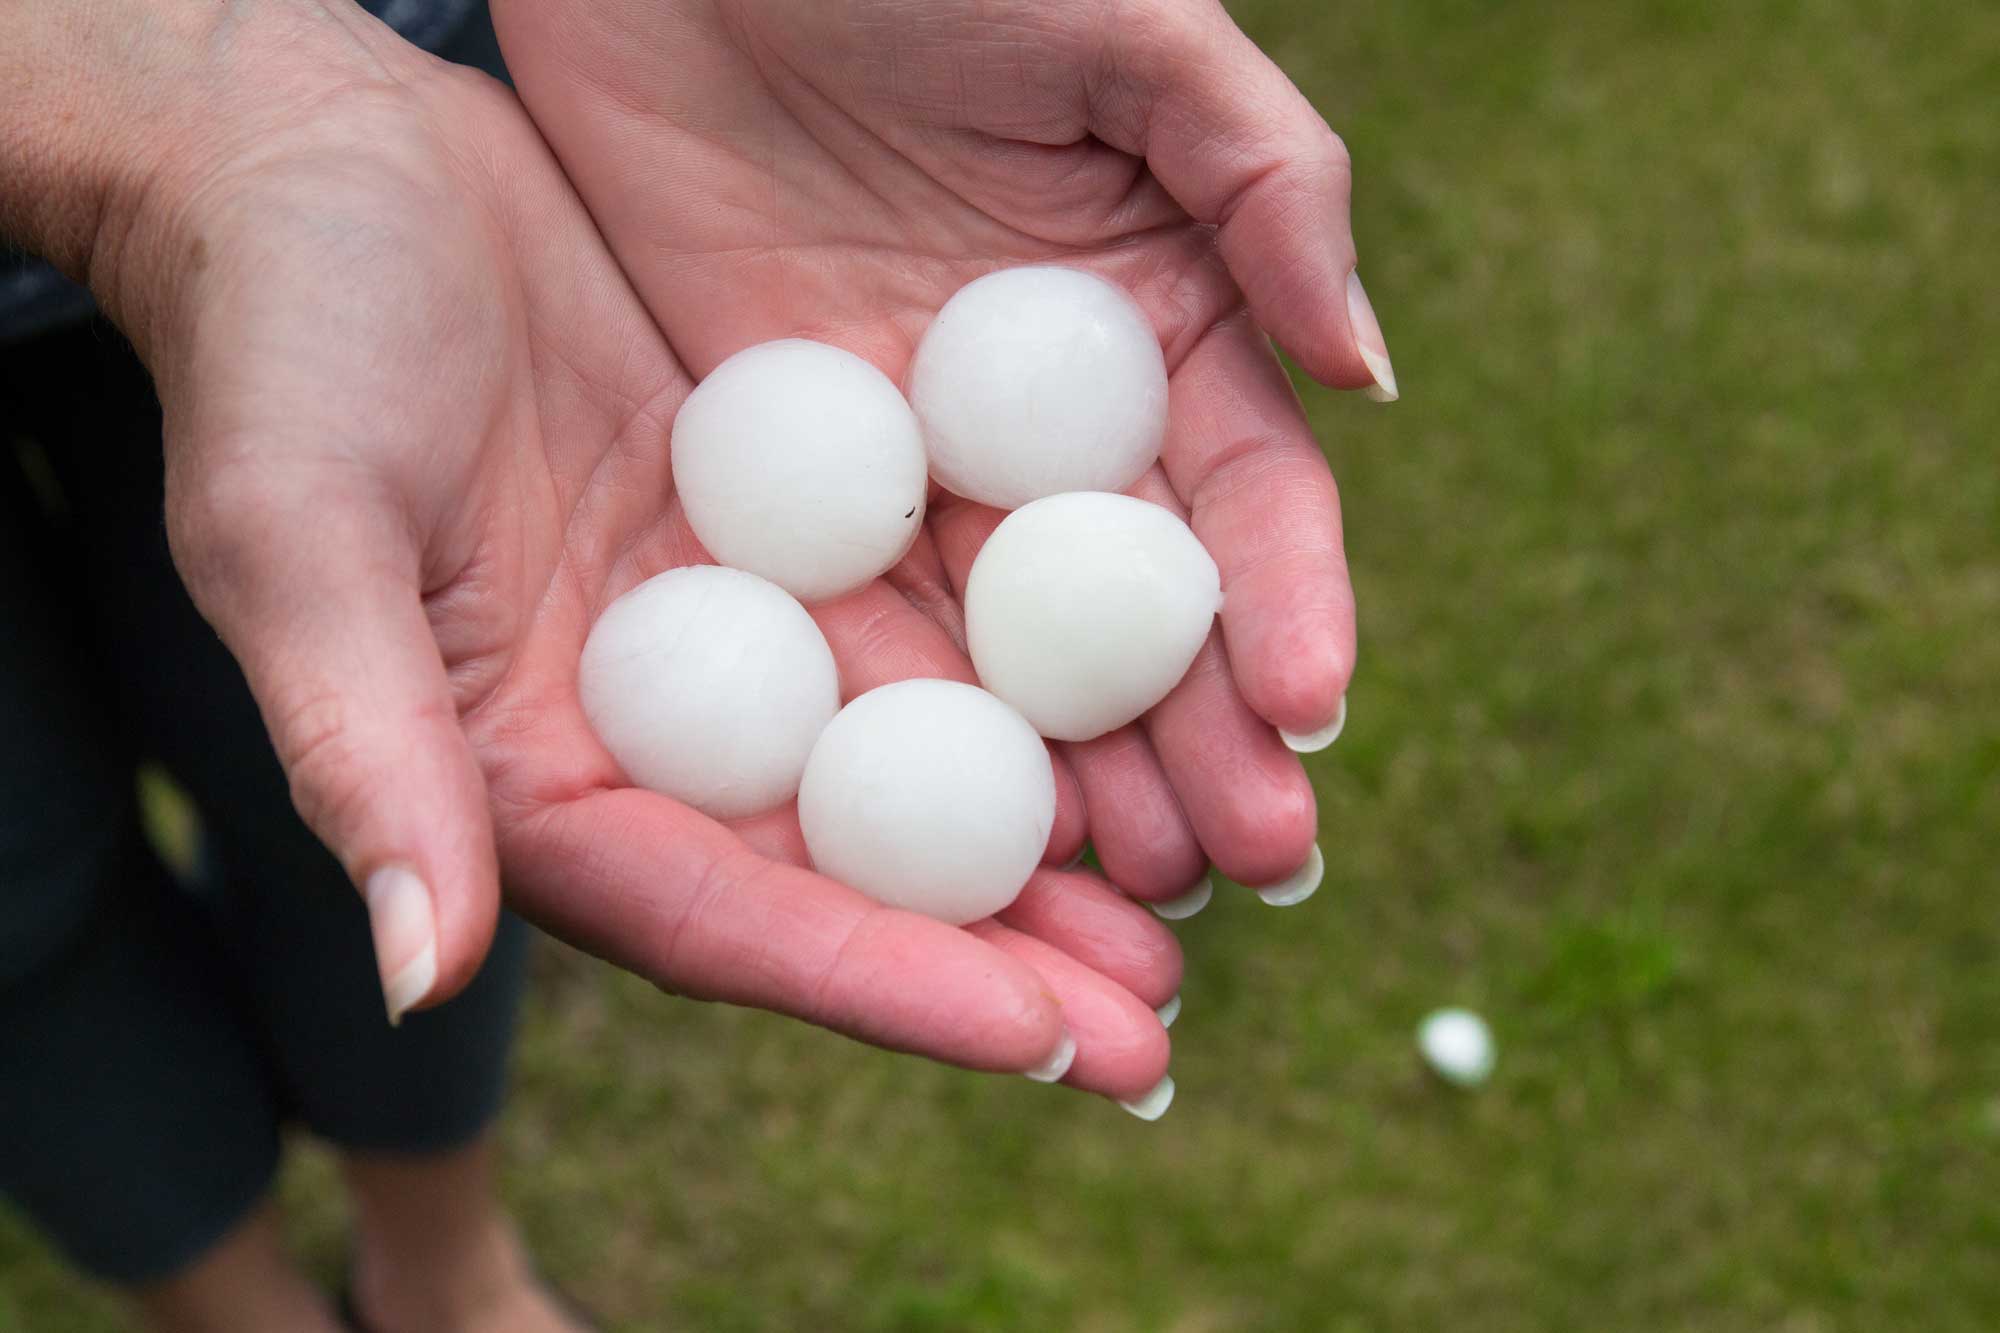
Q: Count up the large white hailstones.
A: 5